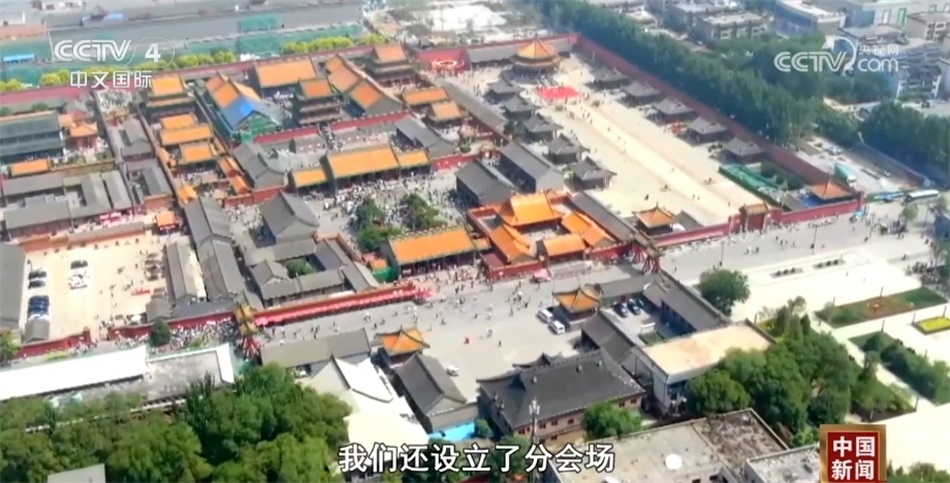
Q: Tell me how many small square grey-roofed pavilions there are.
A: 10